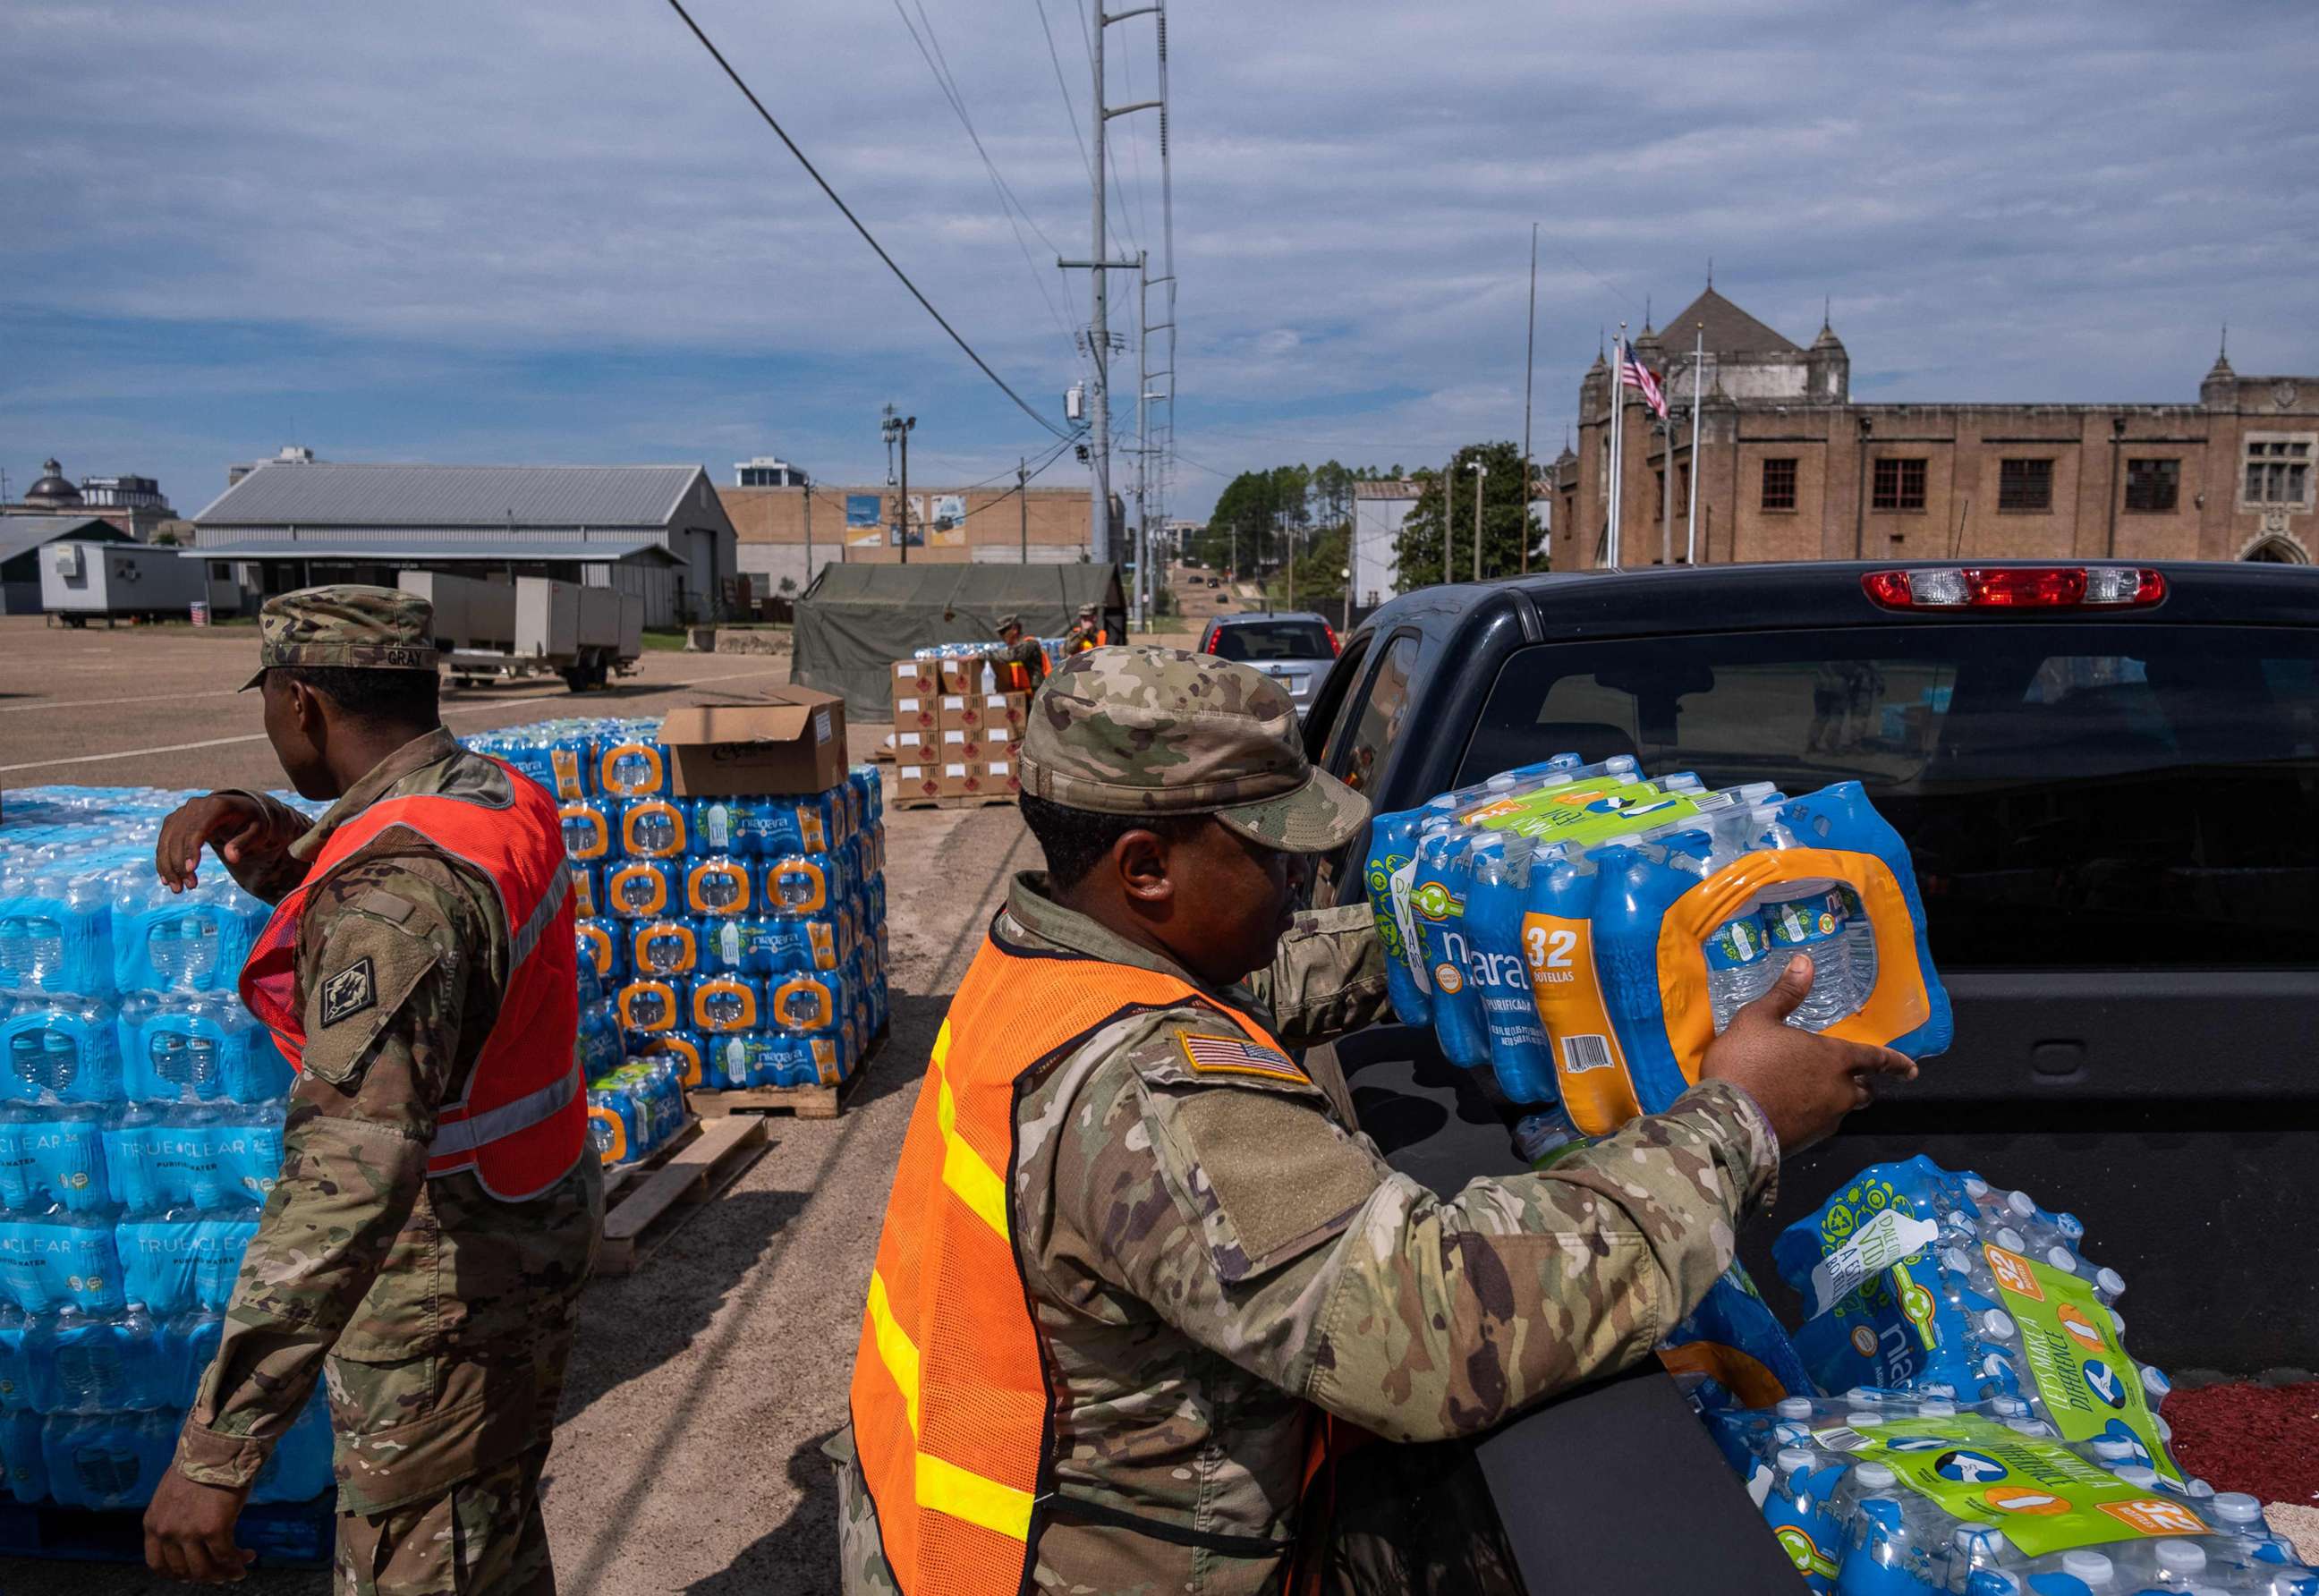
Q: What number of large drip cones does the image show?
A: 0